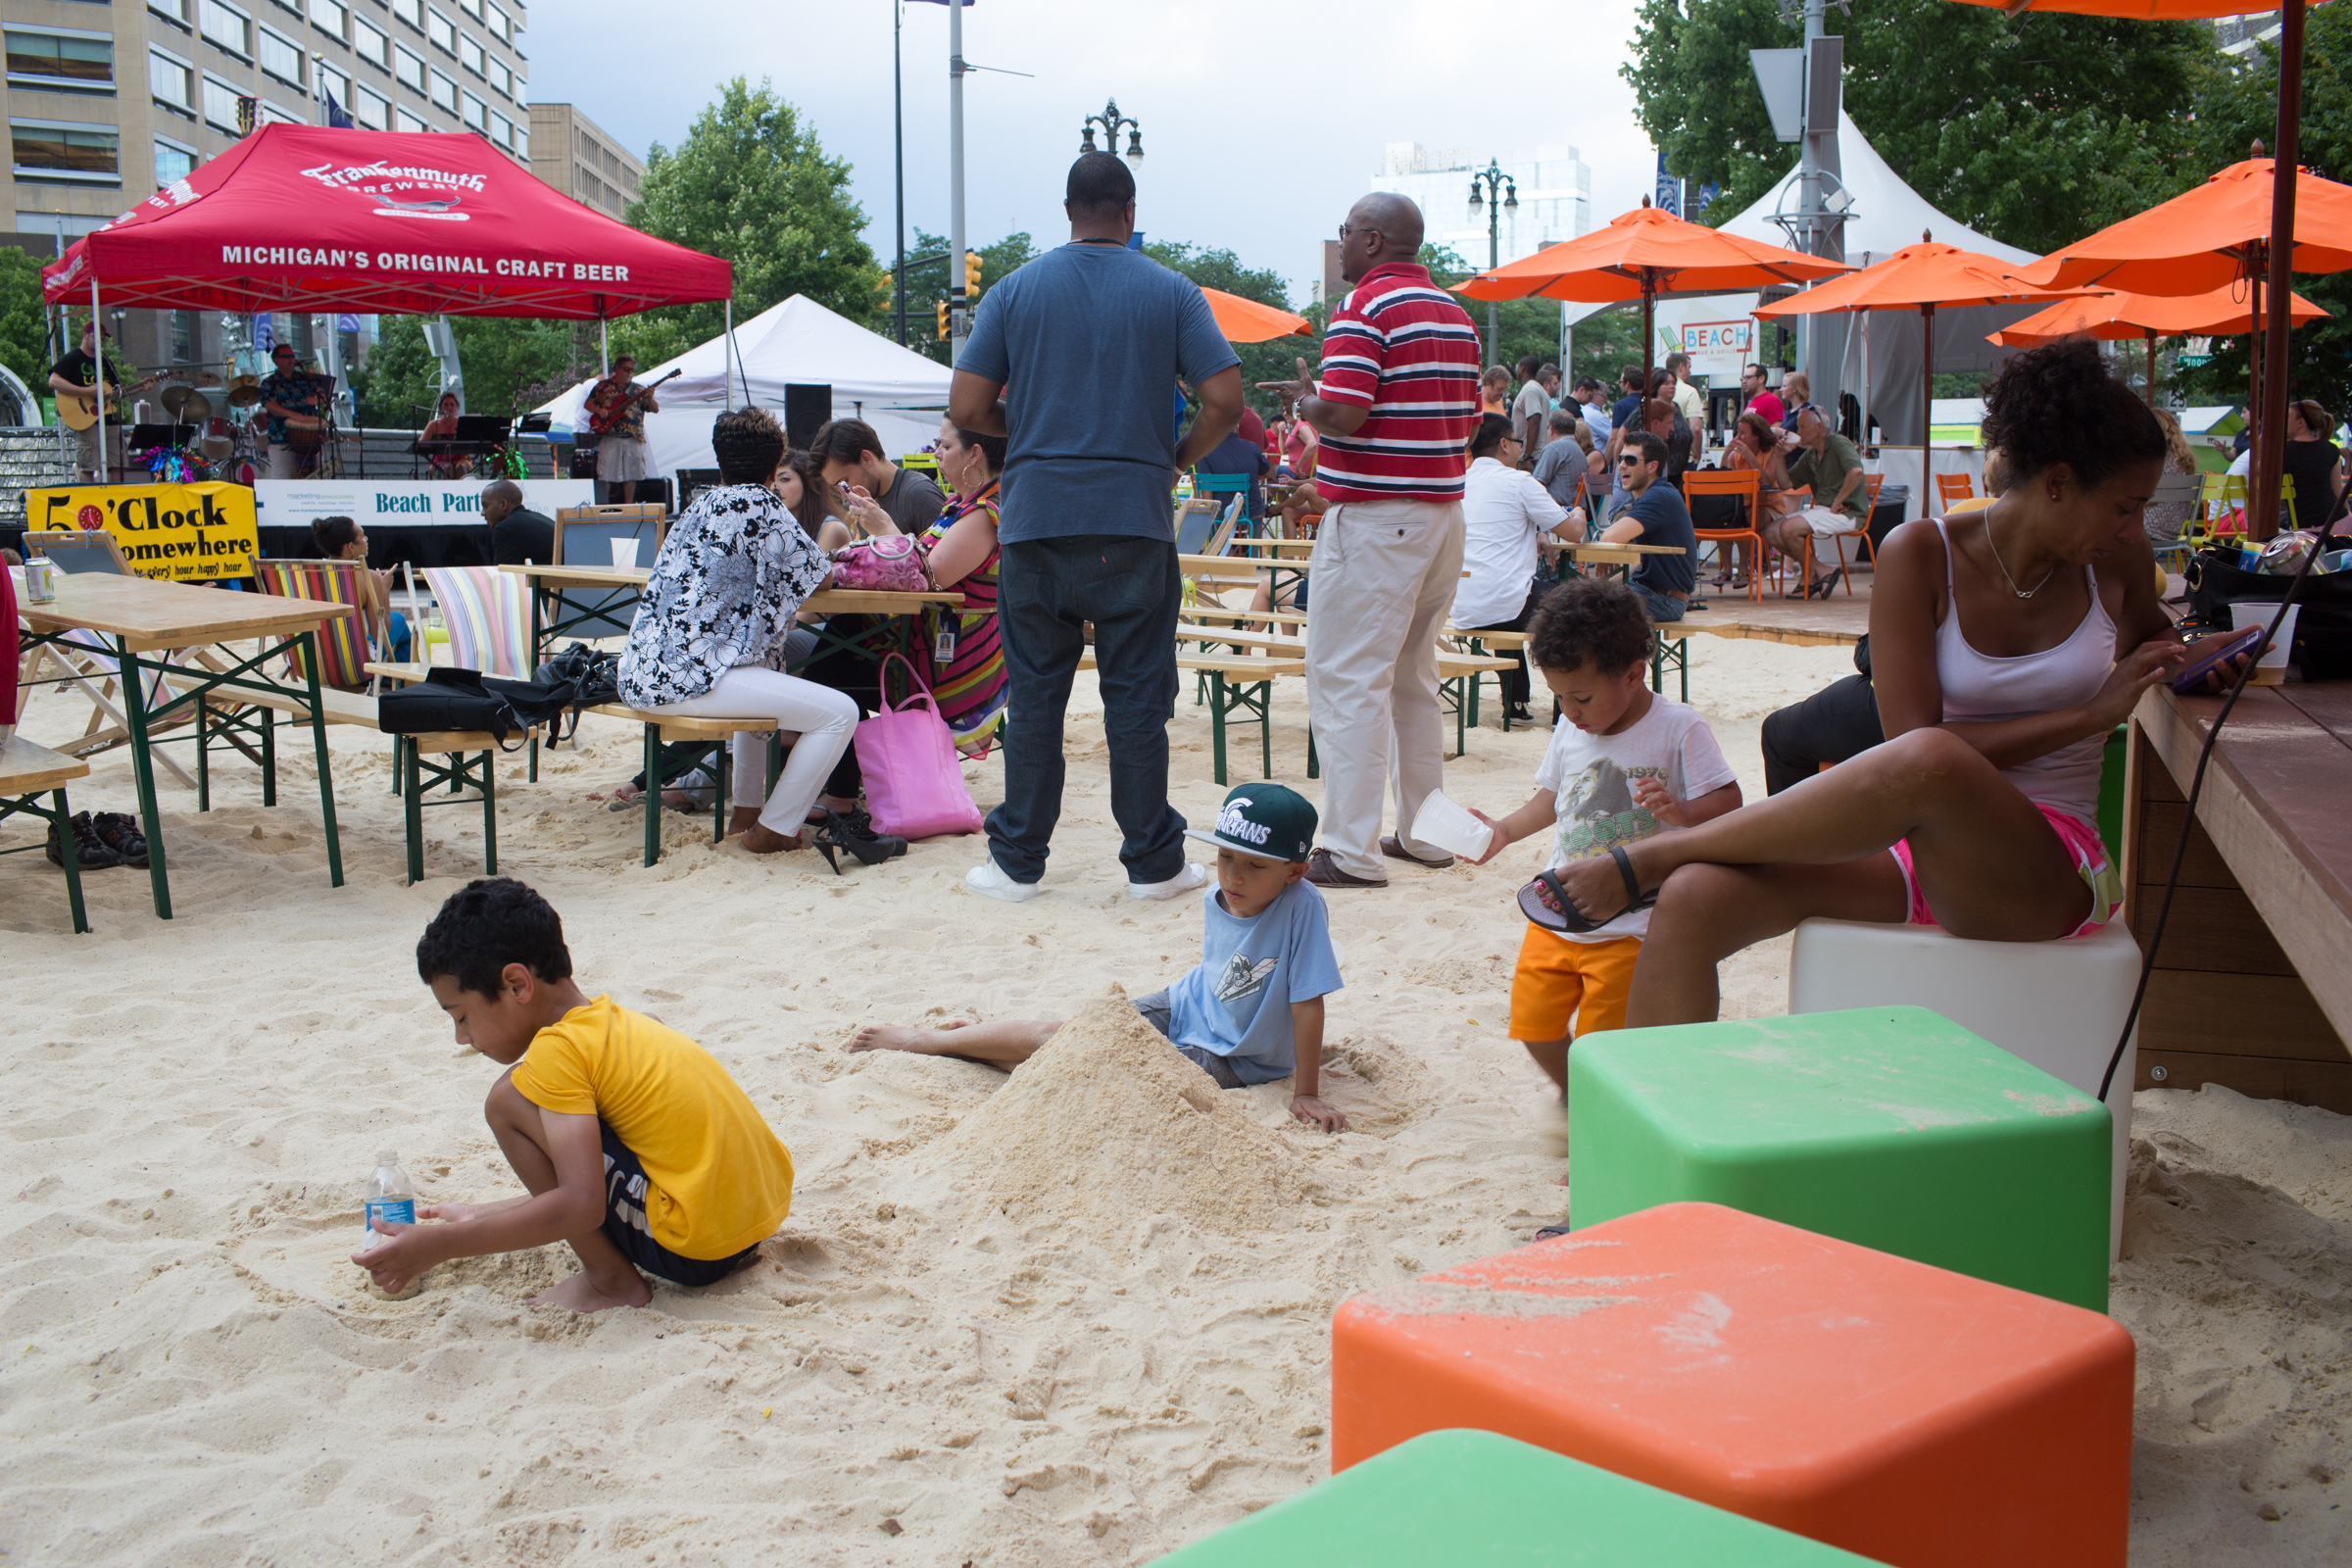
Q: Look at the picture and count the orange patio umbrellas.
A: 6